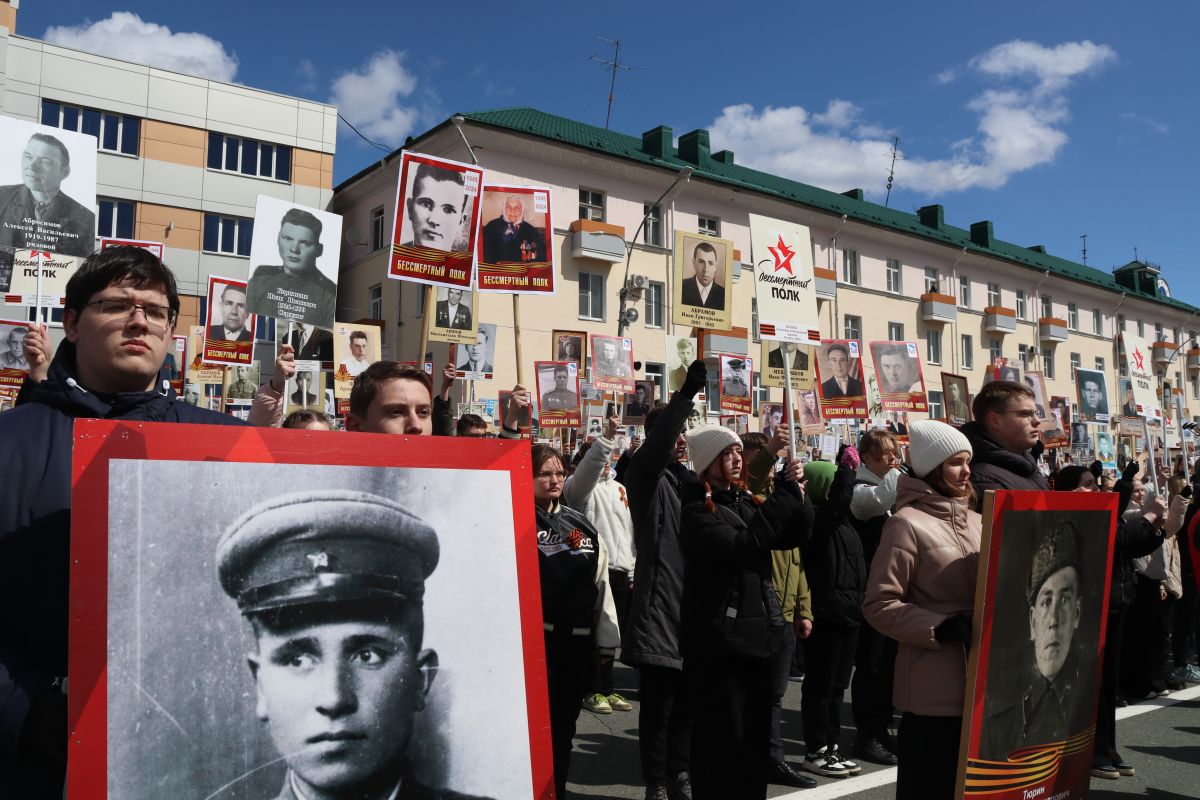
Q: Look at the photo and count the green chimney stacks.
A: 7